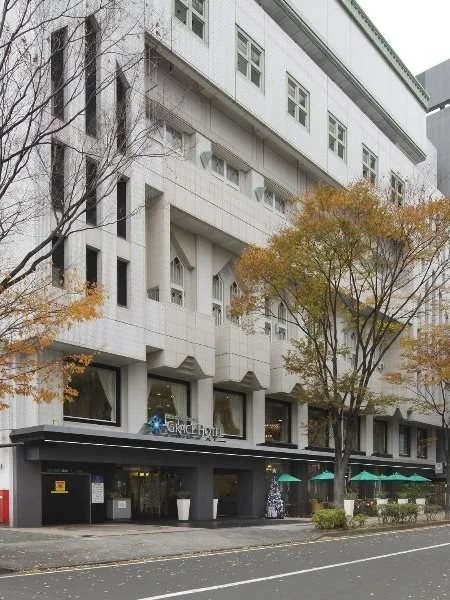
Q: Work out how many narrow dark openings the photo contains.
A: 9